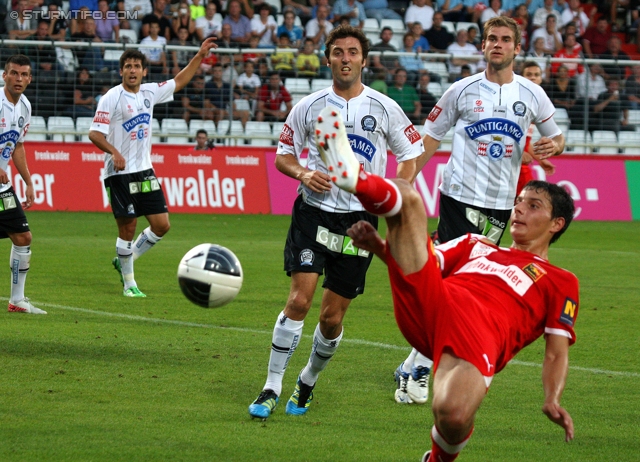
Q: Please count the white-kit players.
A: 4